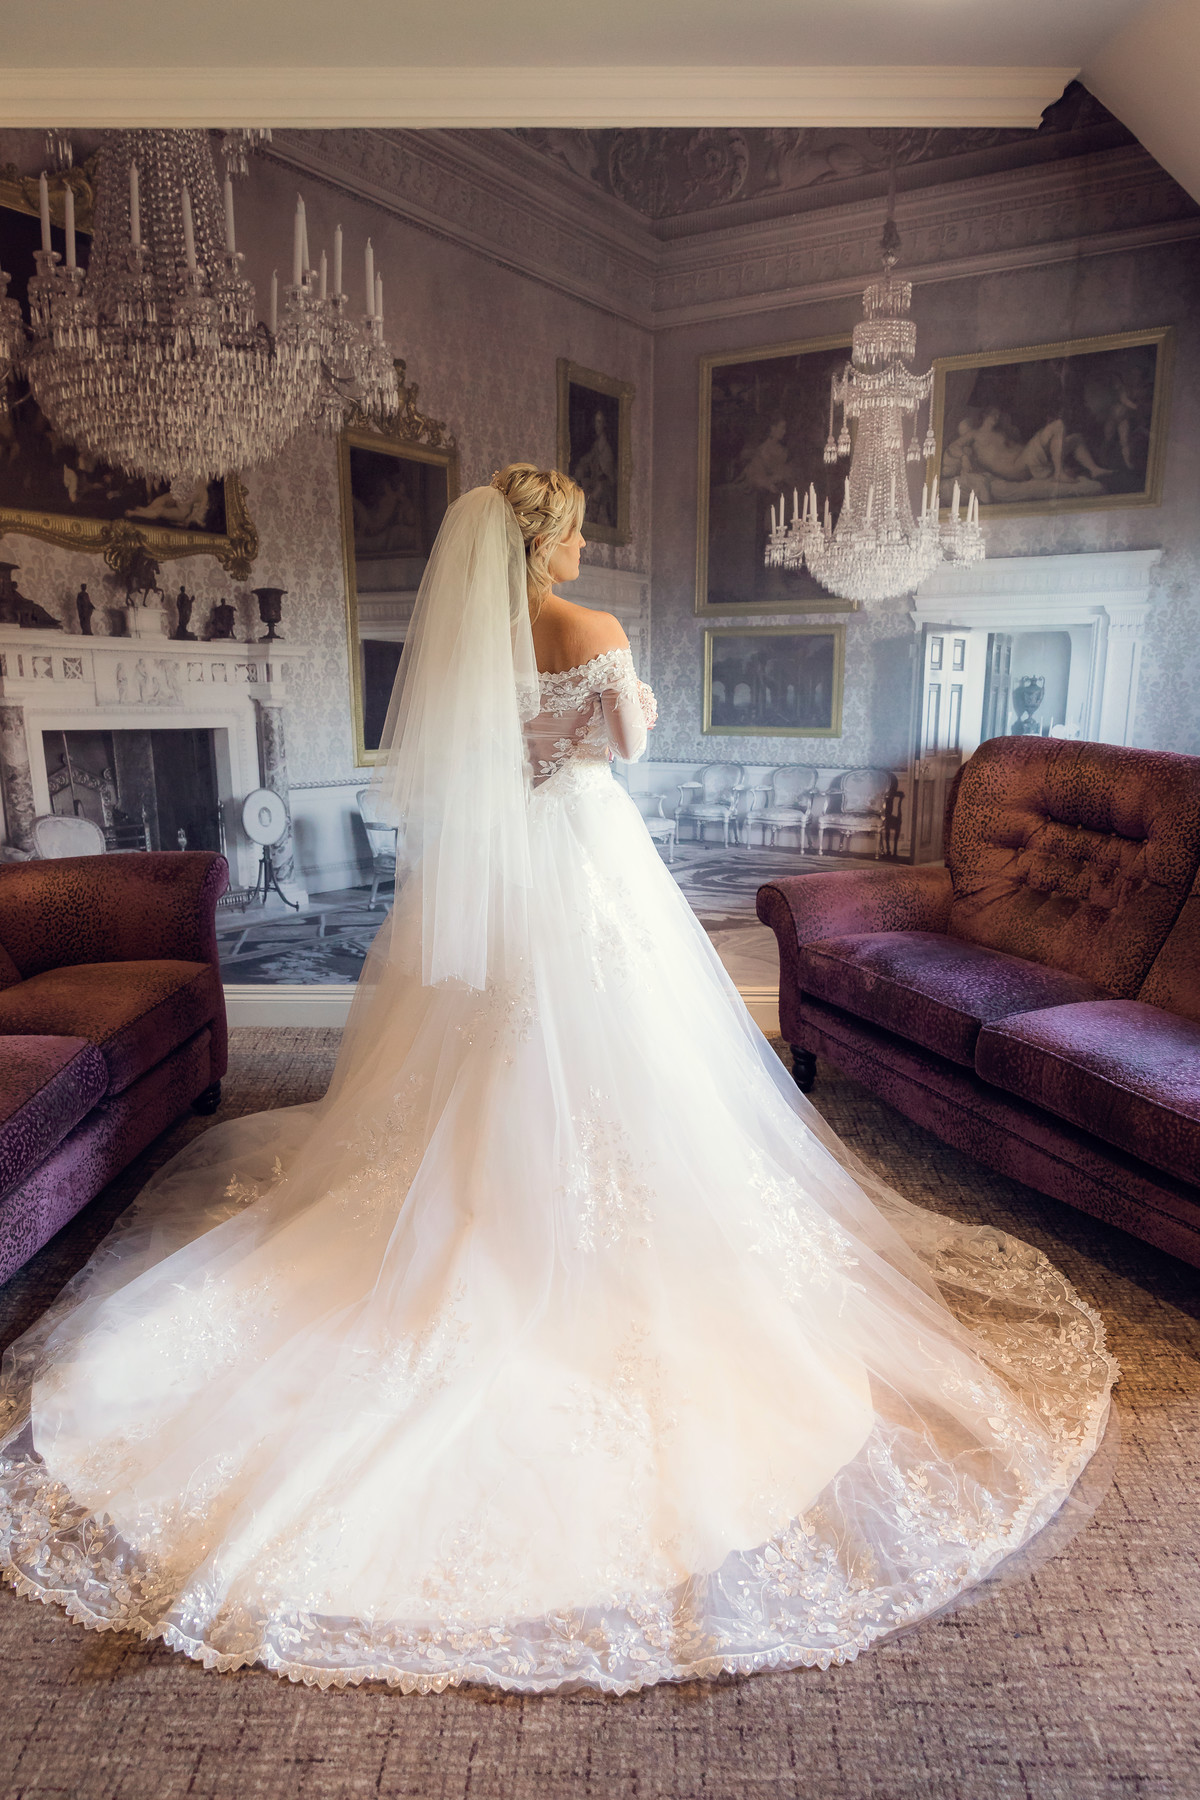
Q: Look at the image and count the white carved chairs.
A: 6